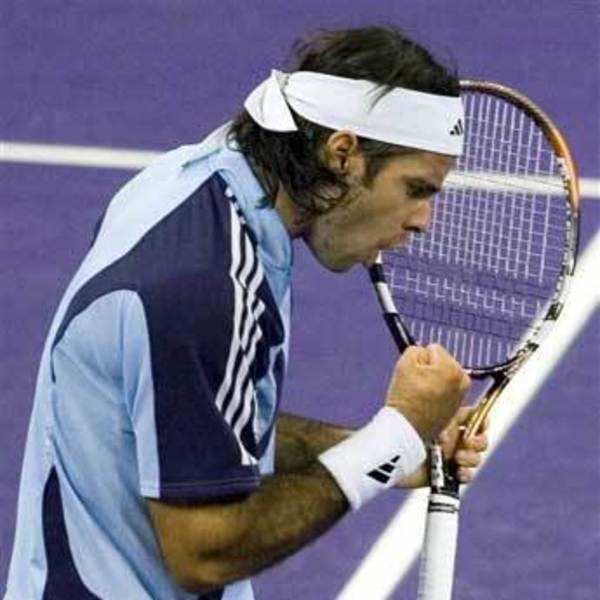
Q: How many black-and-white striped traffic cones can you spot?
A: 0